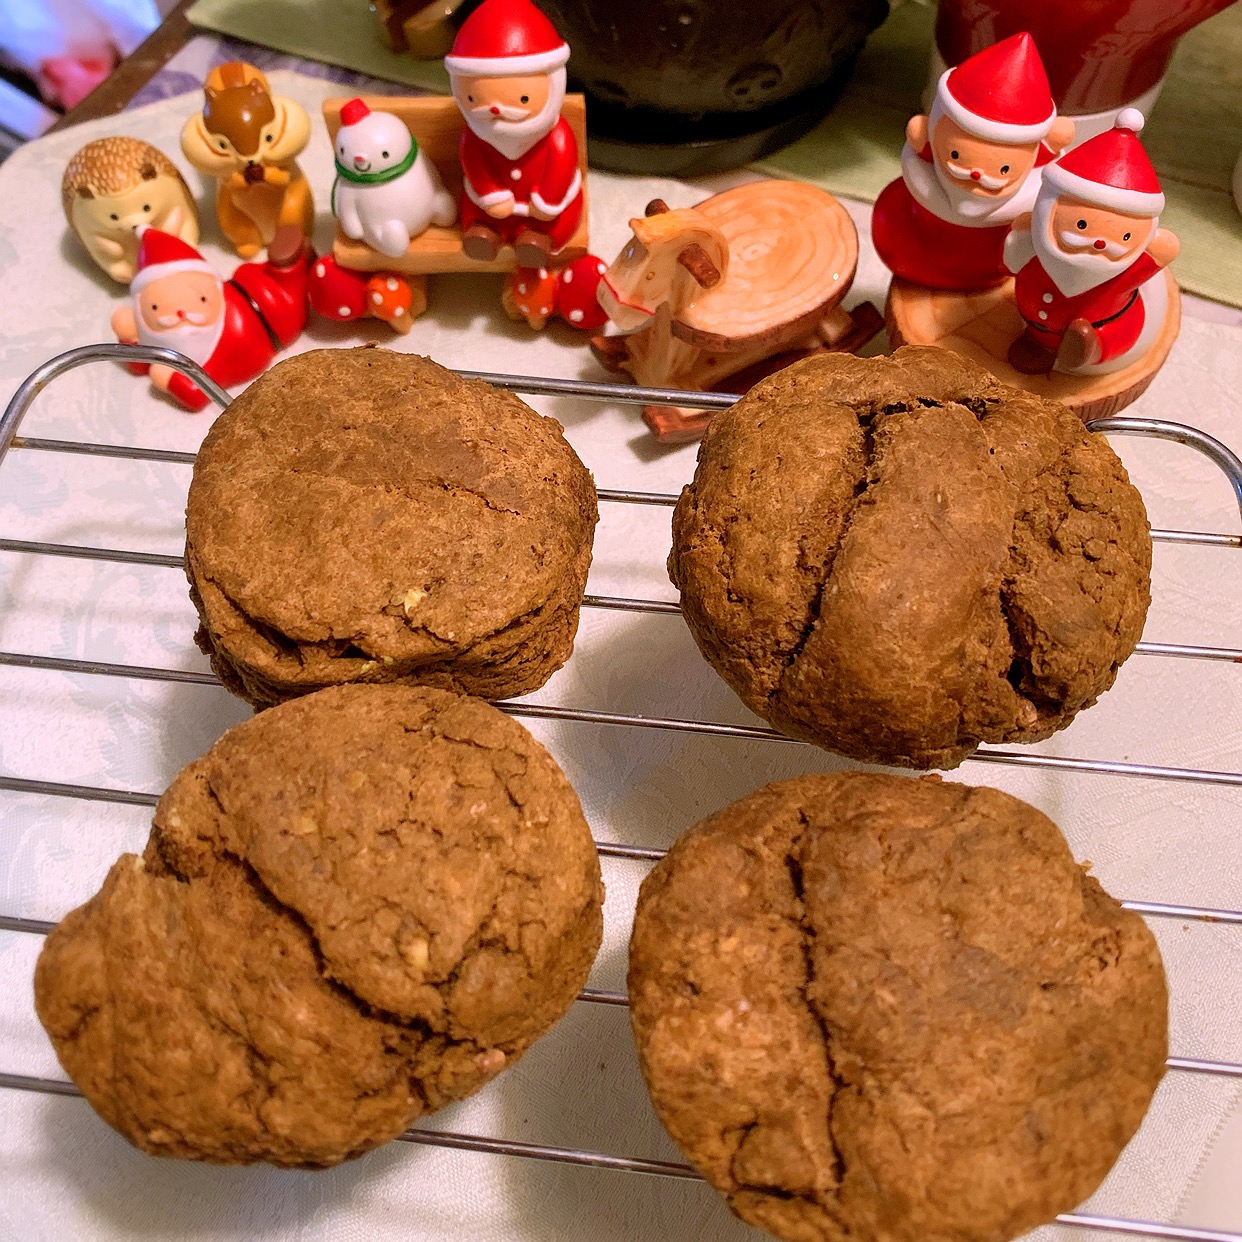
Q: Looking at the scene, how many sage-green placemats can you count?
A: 1